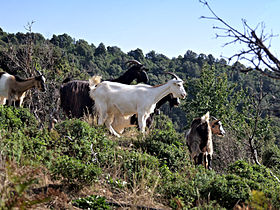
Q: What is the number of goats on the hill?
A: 5